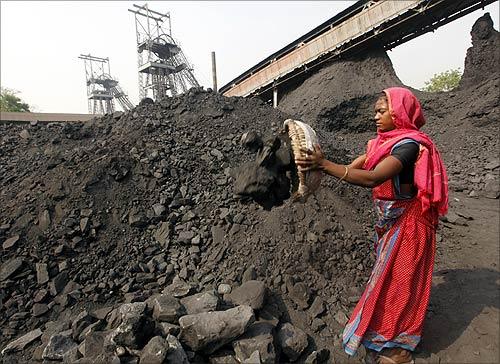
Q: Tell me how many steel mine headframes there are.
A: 2